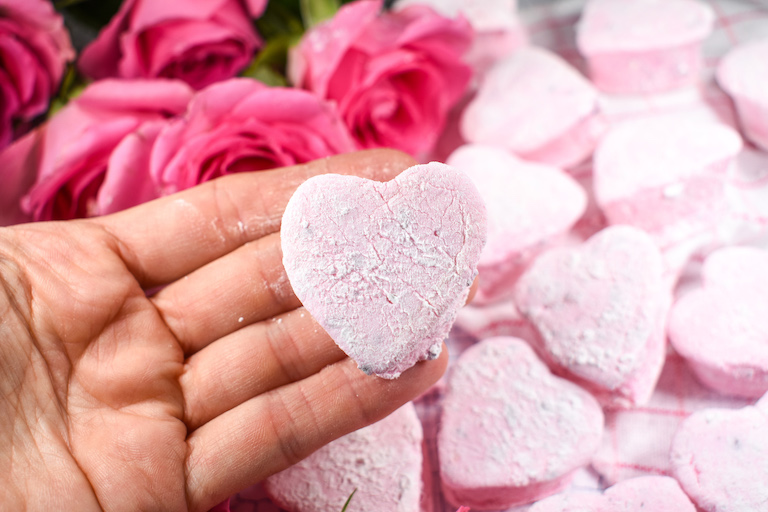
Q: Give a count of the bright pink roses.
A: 5